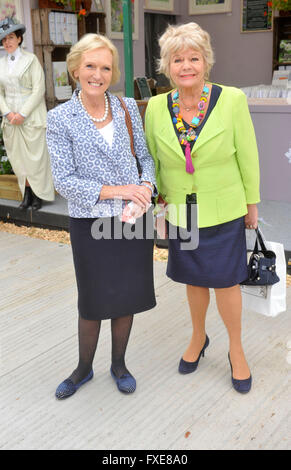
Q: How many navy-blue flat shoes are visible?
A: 2